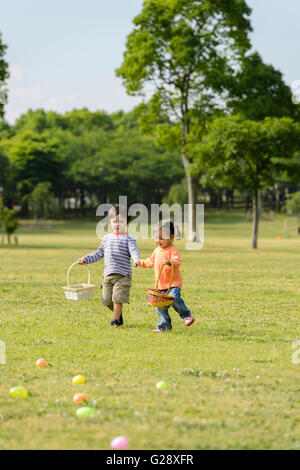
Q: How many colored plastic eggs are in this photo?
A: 7